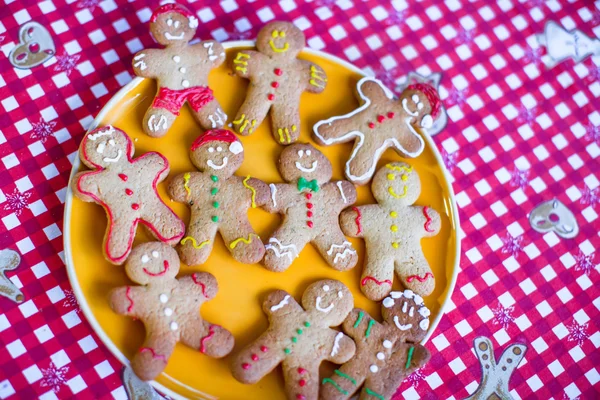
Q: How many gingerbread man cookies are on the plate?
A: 10